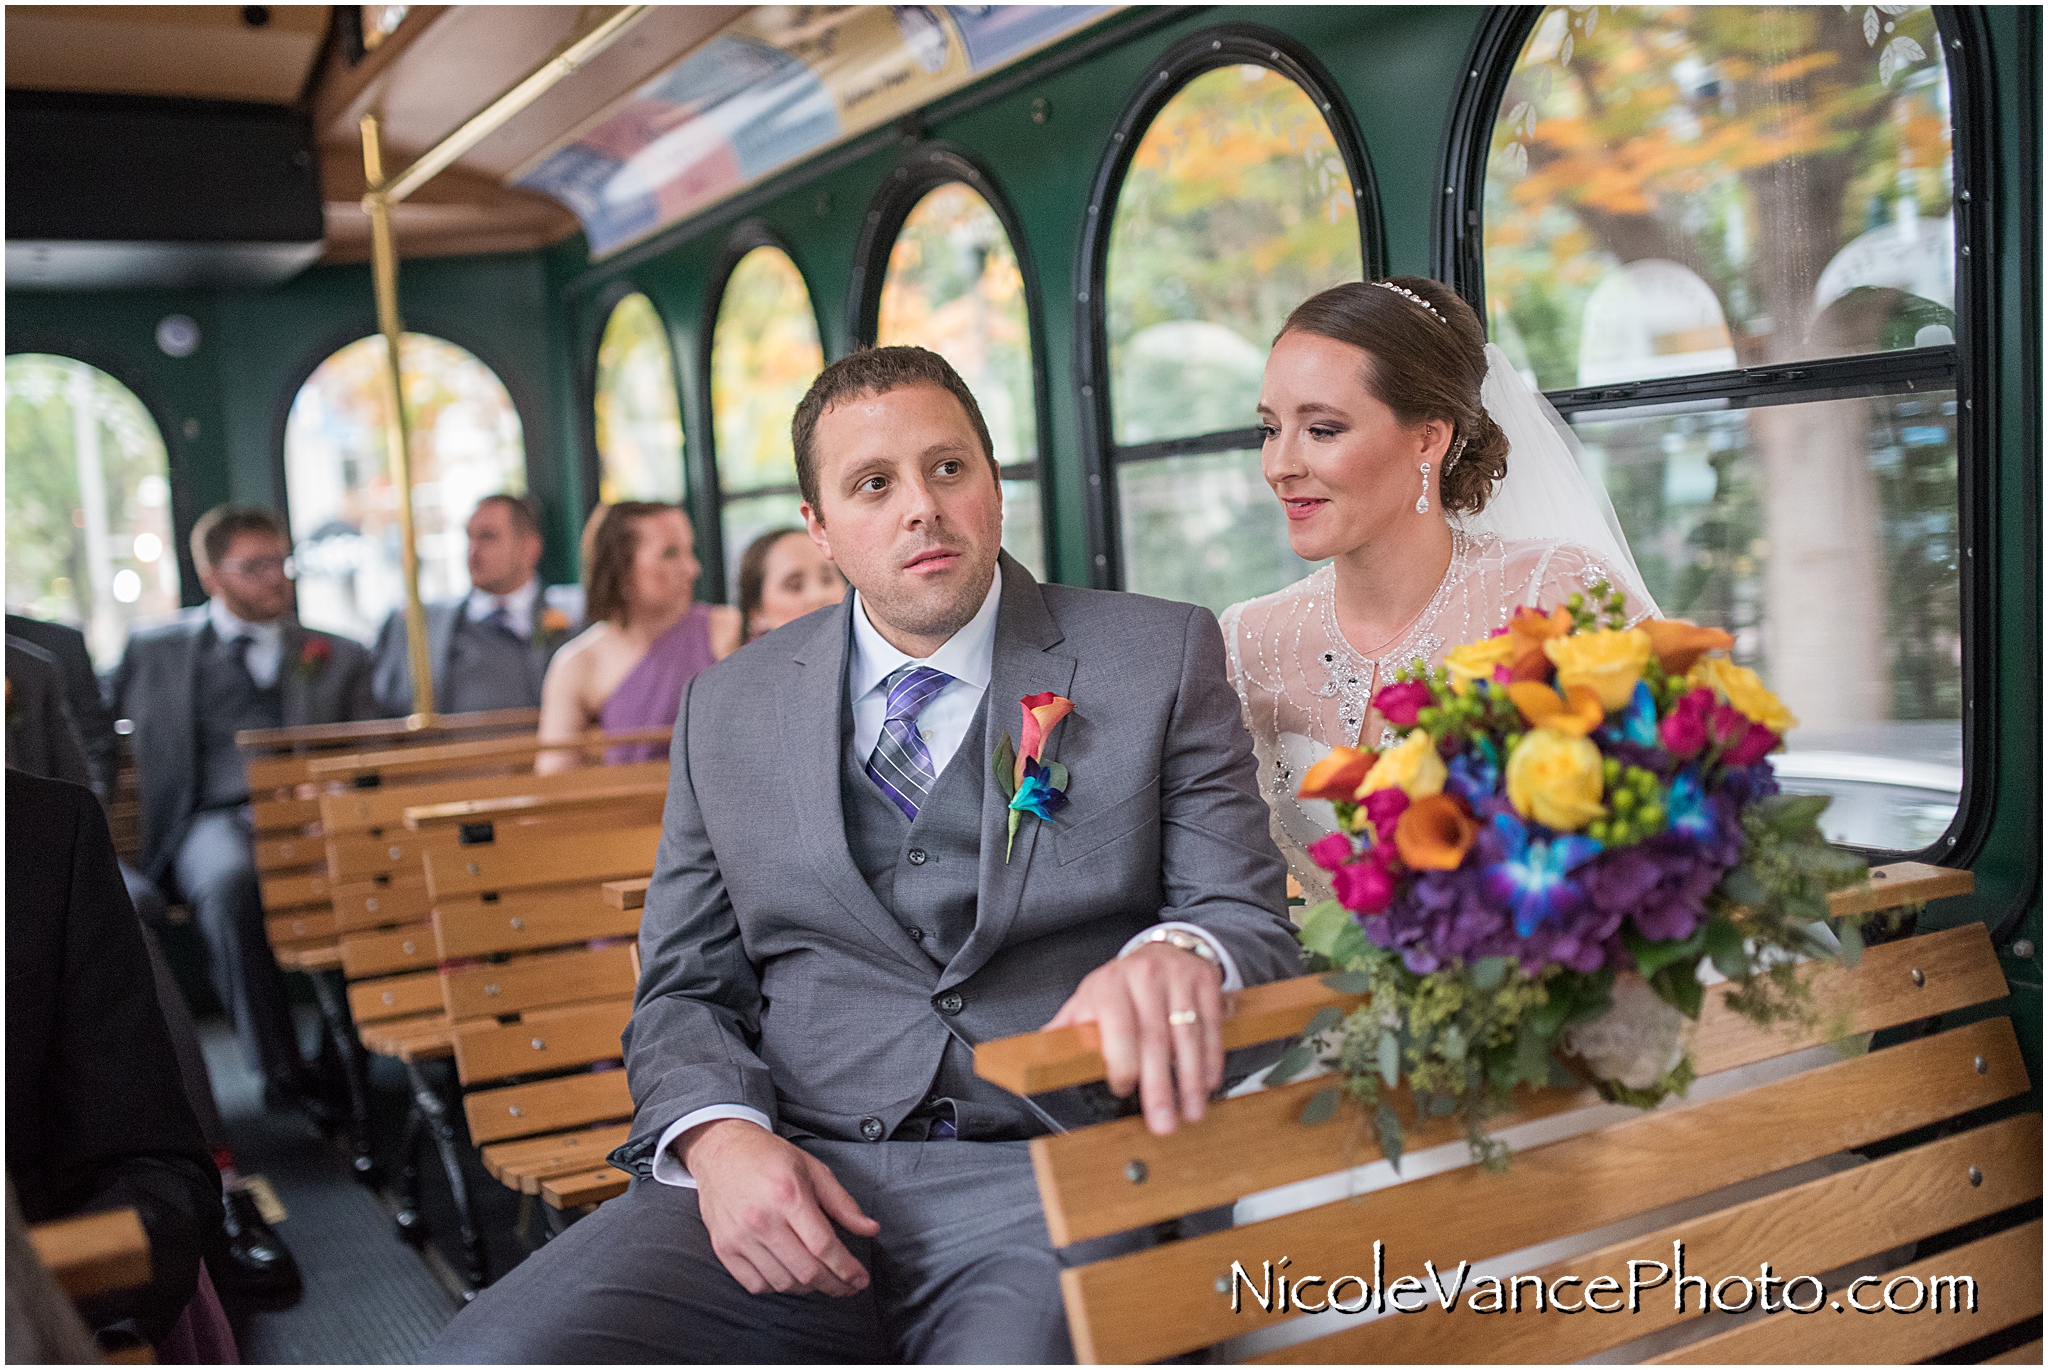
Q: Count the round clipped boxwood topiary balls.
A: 0